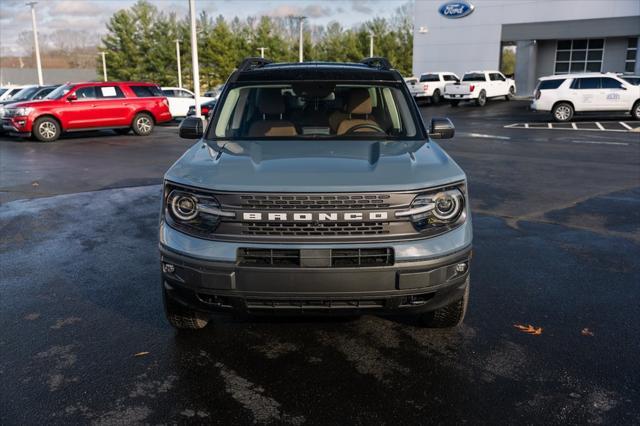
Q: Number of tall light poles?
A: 7